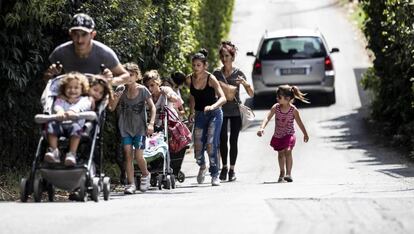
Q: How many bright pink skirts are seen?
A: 1